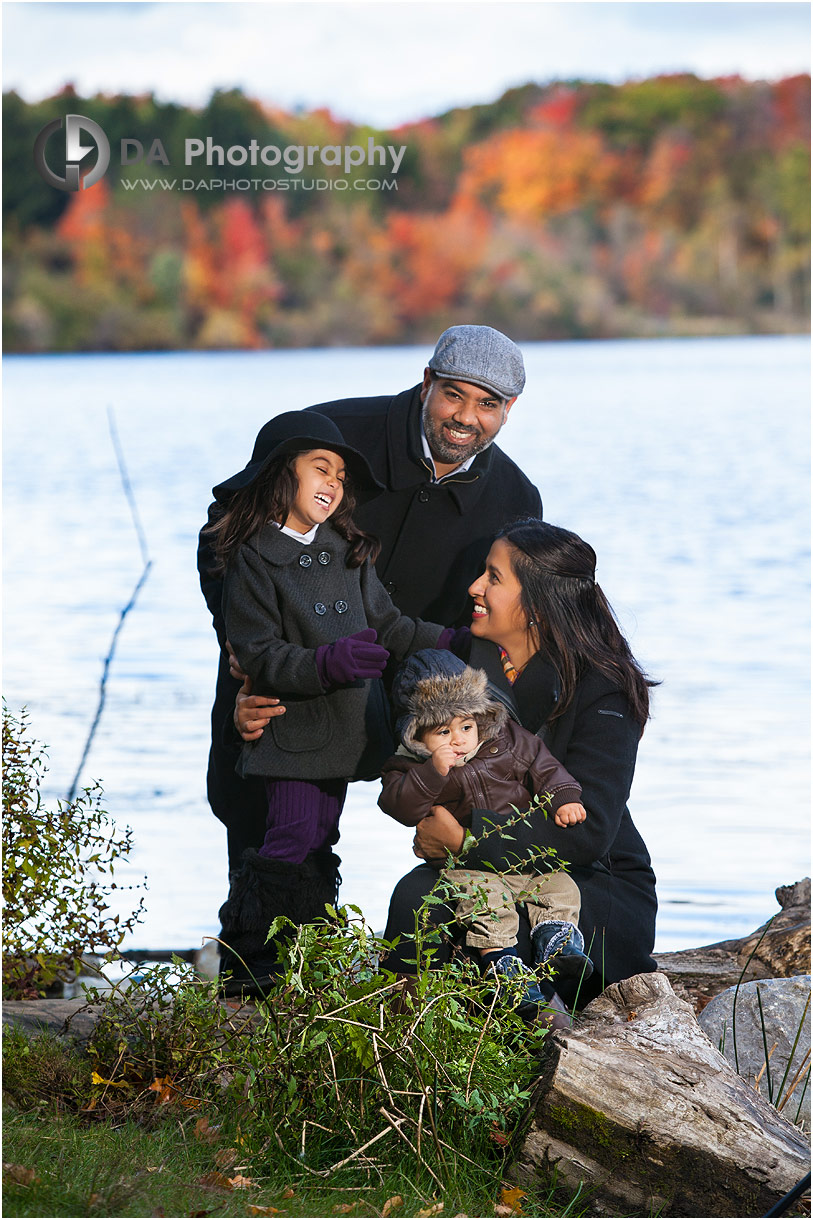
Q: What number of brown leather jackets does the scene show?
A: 1